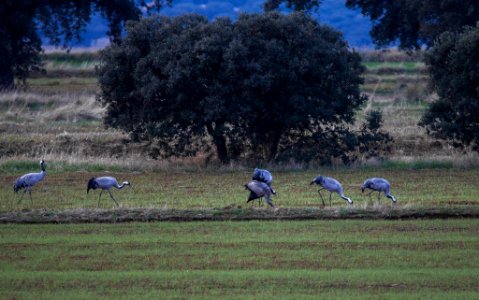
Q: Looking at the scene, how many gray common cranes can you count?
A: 6